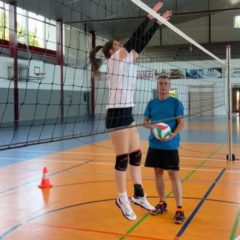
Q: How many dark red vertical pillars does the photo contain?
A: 3